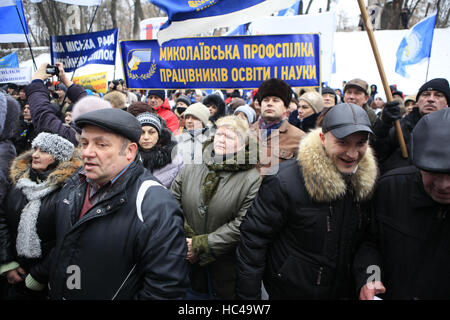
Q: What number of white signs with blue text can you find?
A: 1